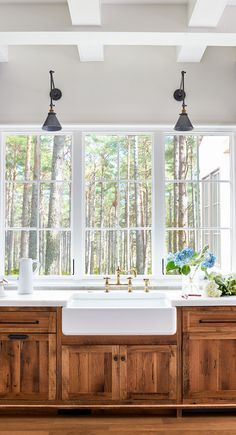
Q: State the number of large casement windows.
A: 3